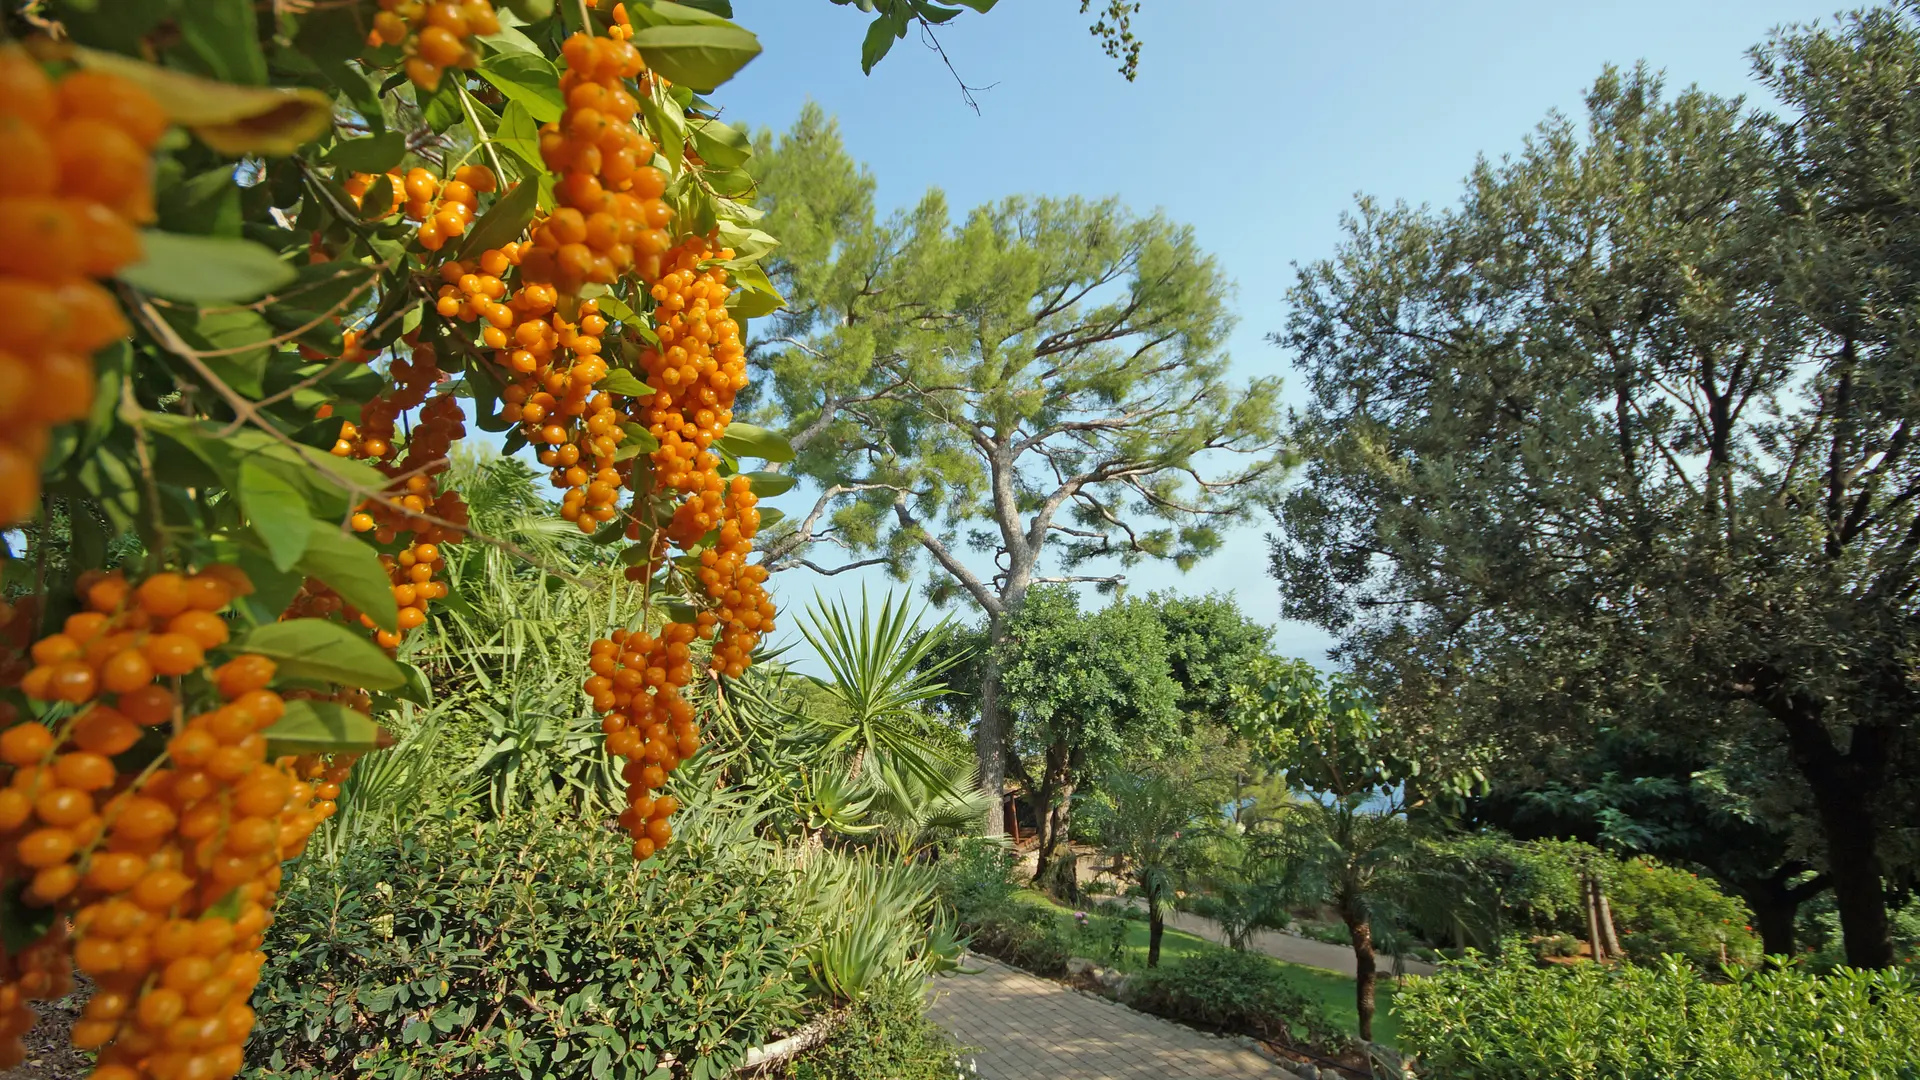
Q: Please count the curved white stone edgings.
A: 1